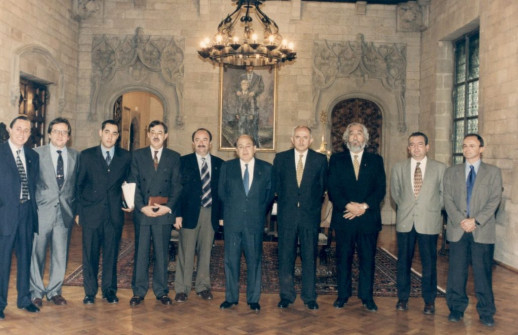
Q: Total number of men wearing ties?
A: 10